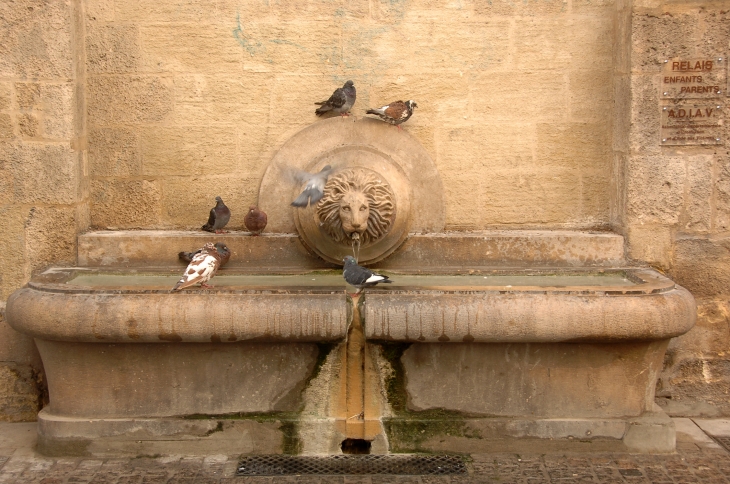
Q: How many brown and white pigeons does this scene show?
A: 2